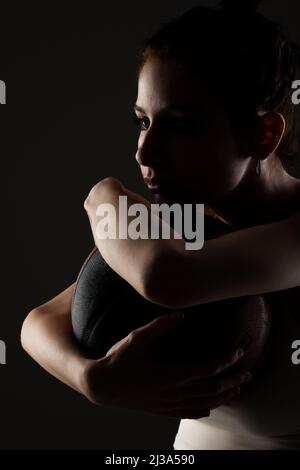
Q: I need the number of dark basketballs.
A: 1